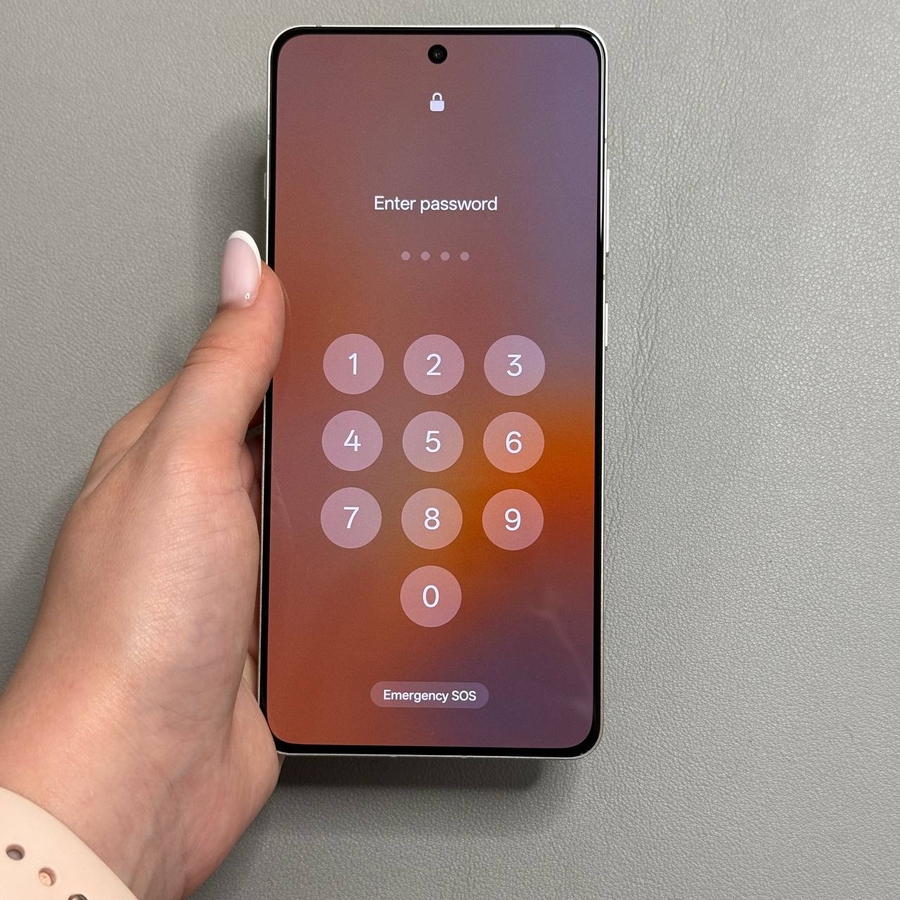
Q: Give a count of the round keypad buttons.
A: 10